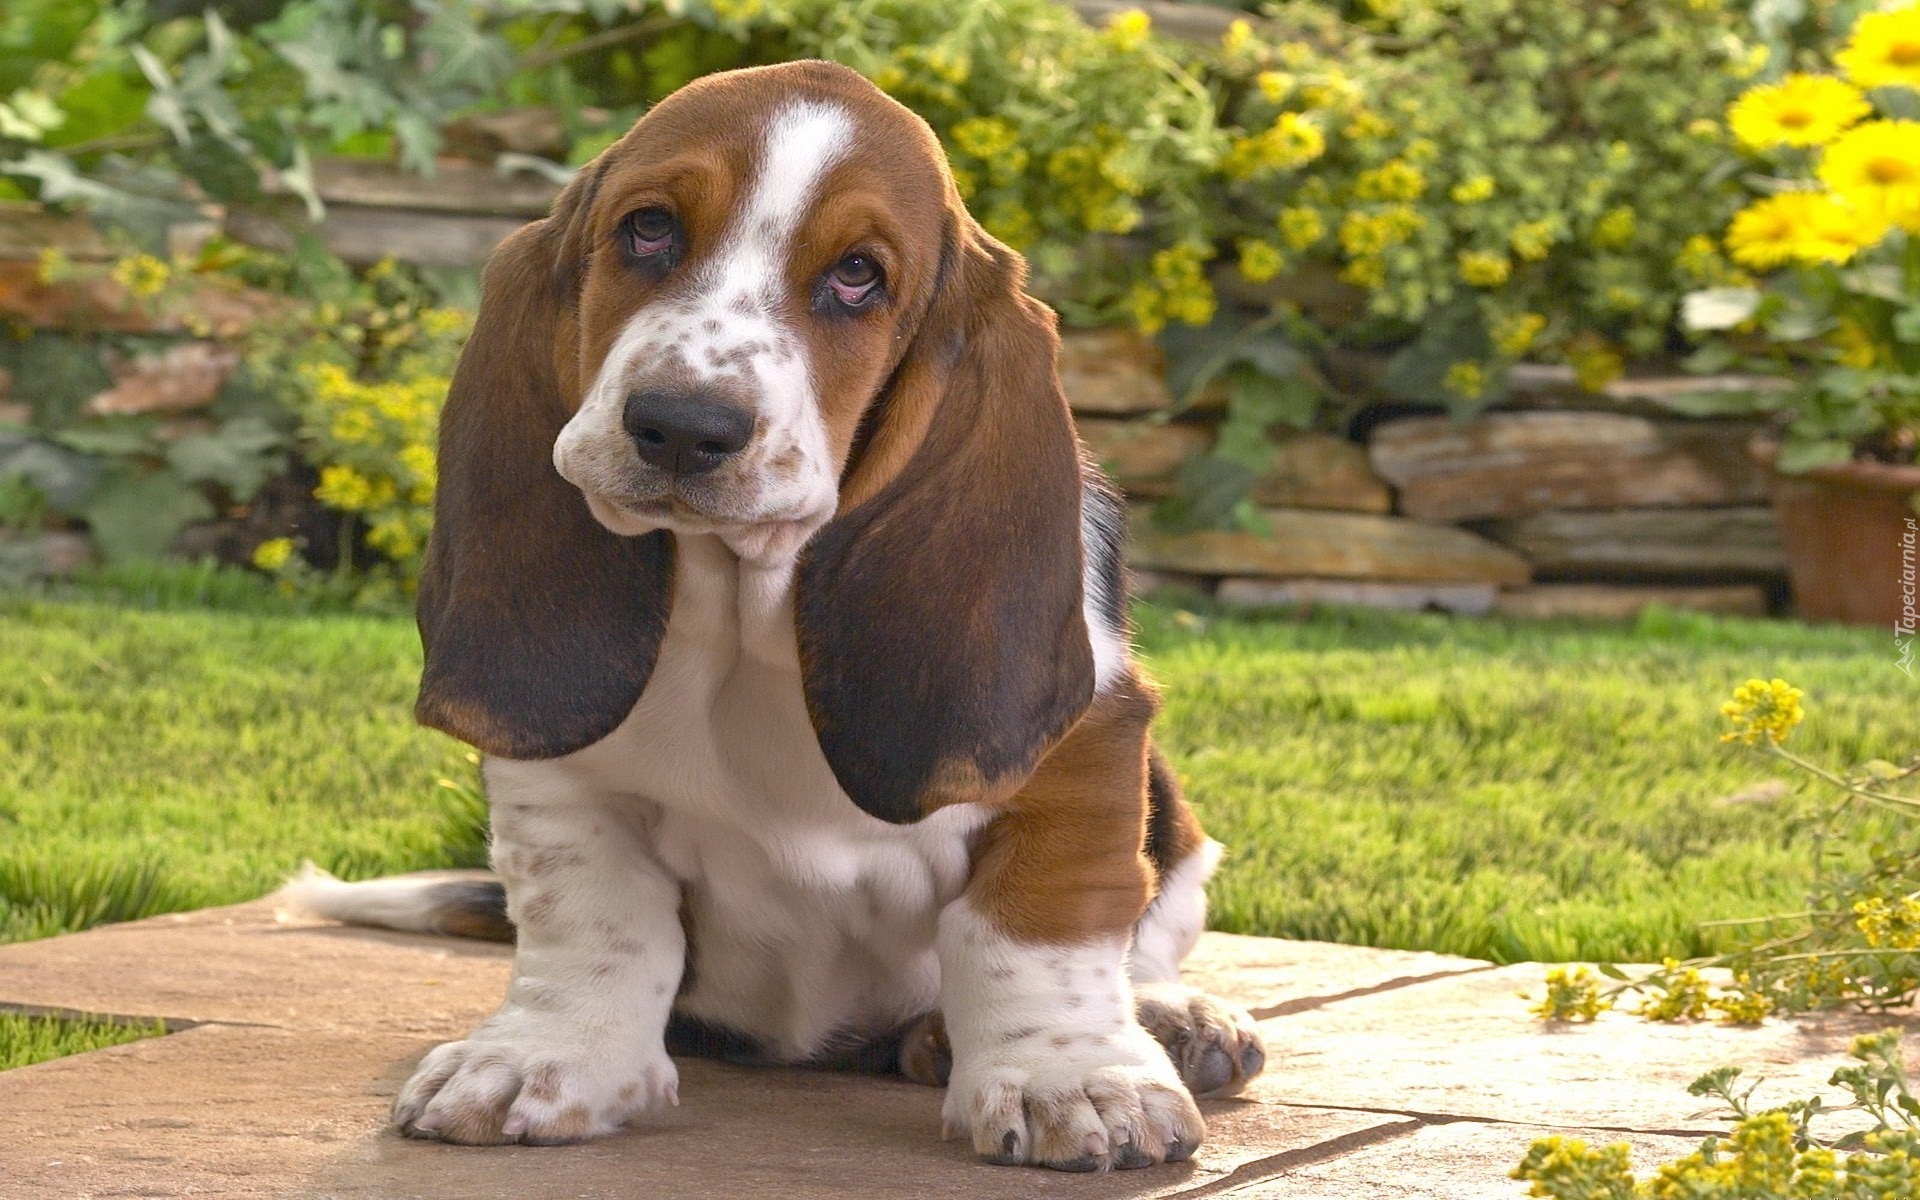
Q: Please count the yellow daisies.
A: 5